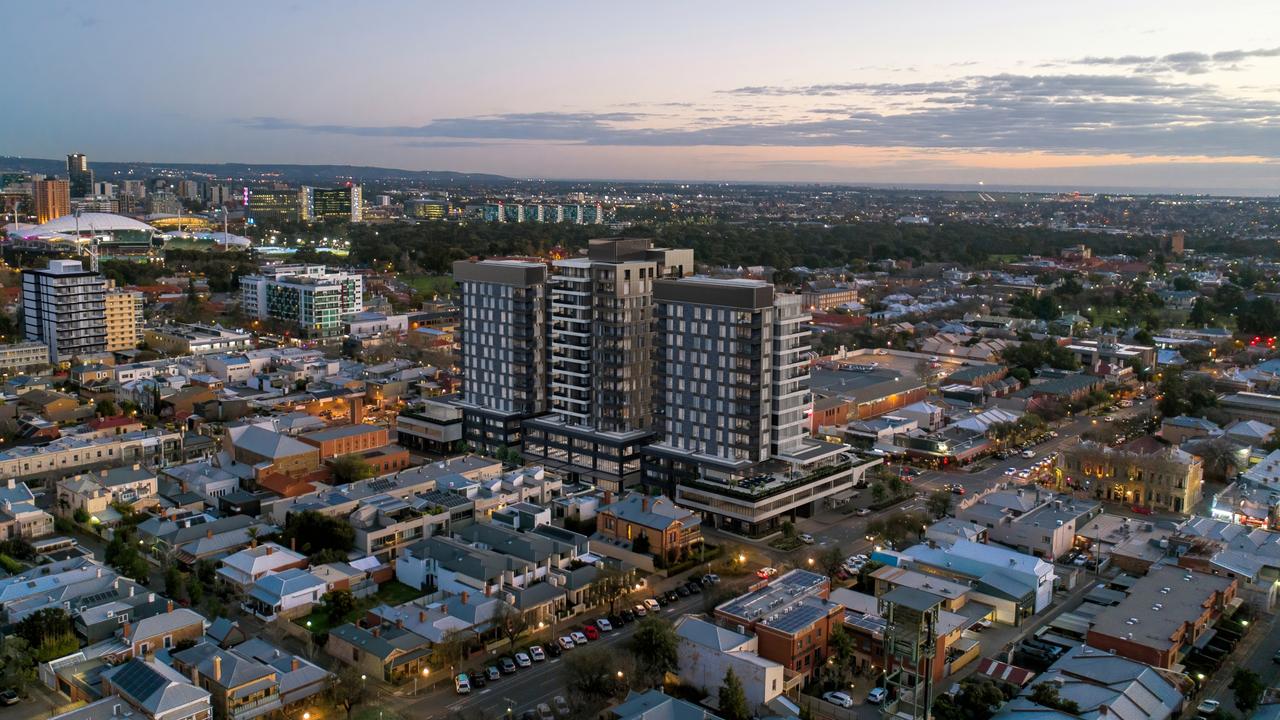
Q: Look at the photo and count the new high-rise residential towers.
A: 3